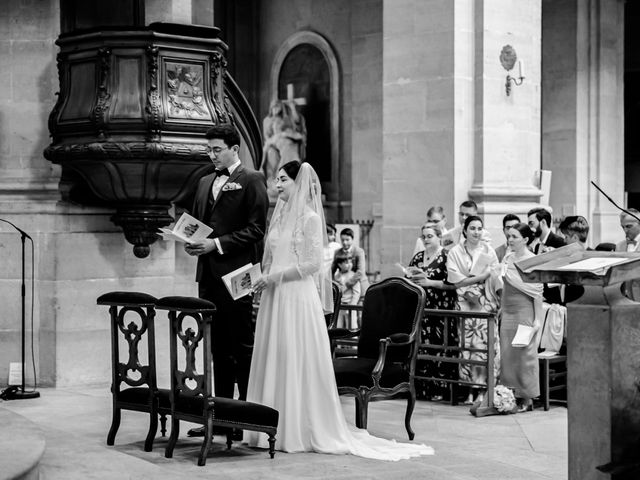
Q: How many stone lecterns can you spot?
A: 1